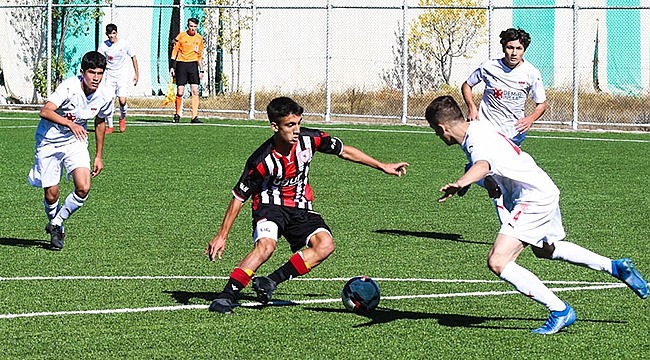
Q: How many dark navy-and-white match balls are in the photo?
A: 1